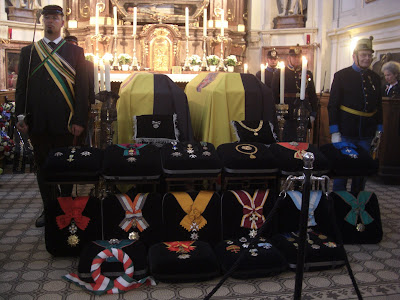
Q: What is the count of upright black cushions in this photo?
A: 6